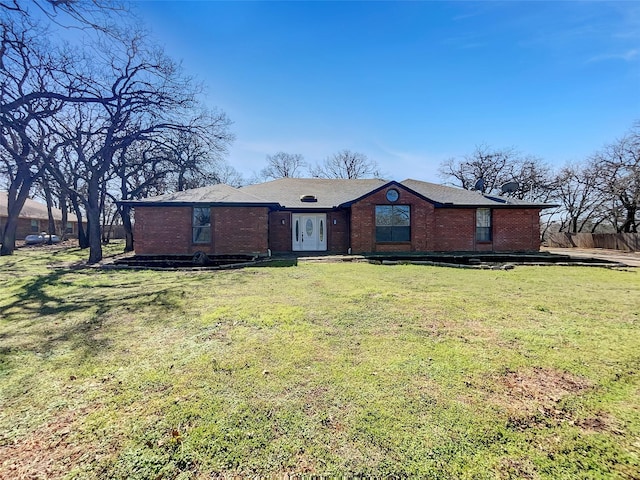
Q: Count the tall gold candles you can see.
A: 0